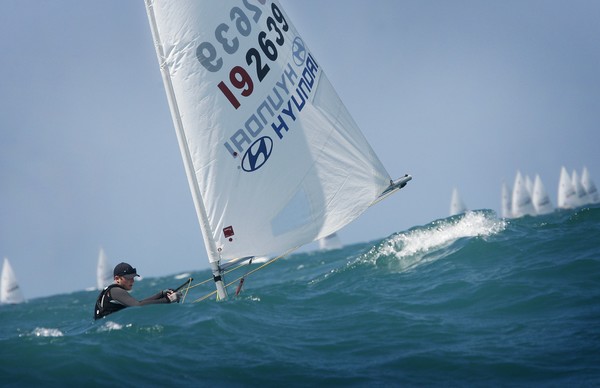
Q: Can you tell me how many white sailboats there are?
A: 12